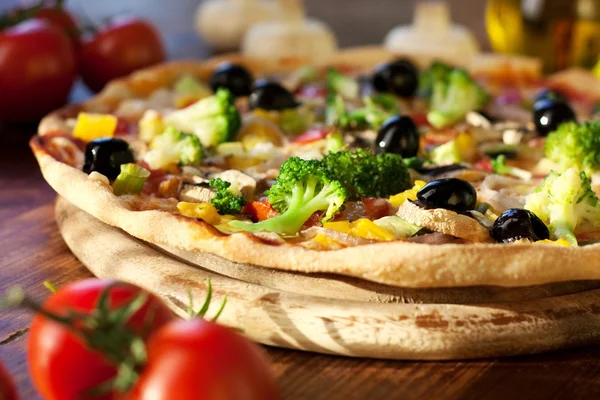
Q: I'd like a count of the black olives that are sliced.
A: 0